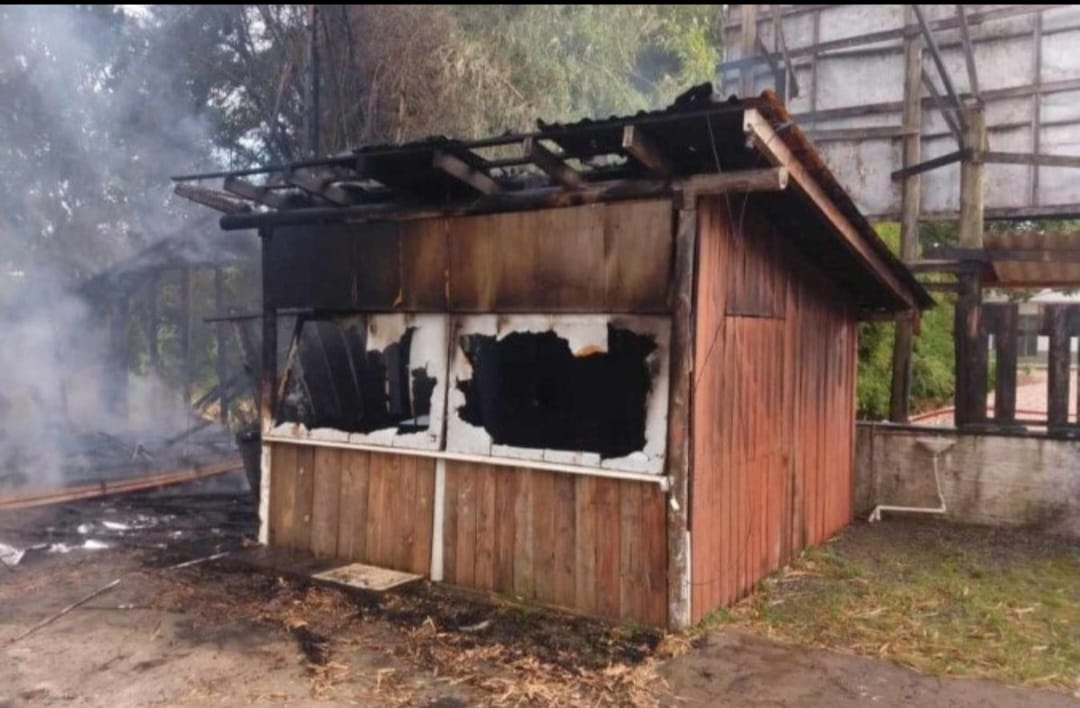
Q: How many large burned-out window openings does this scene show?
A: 2